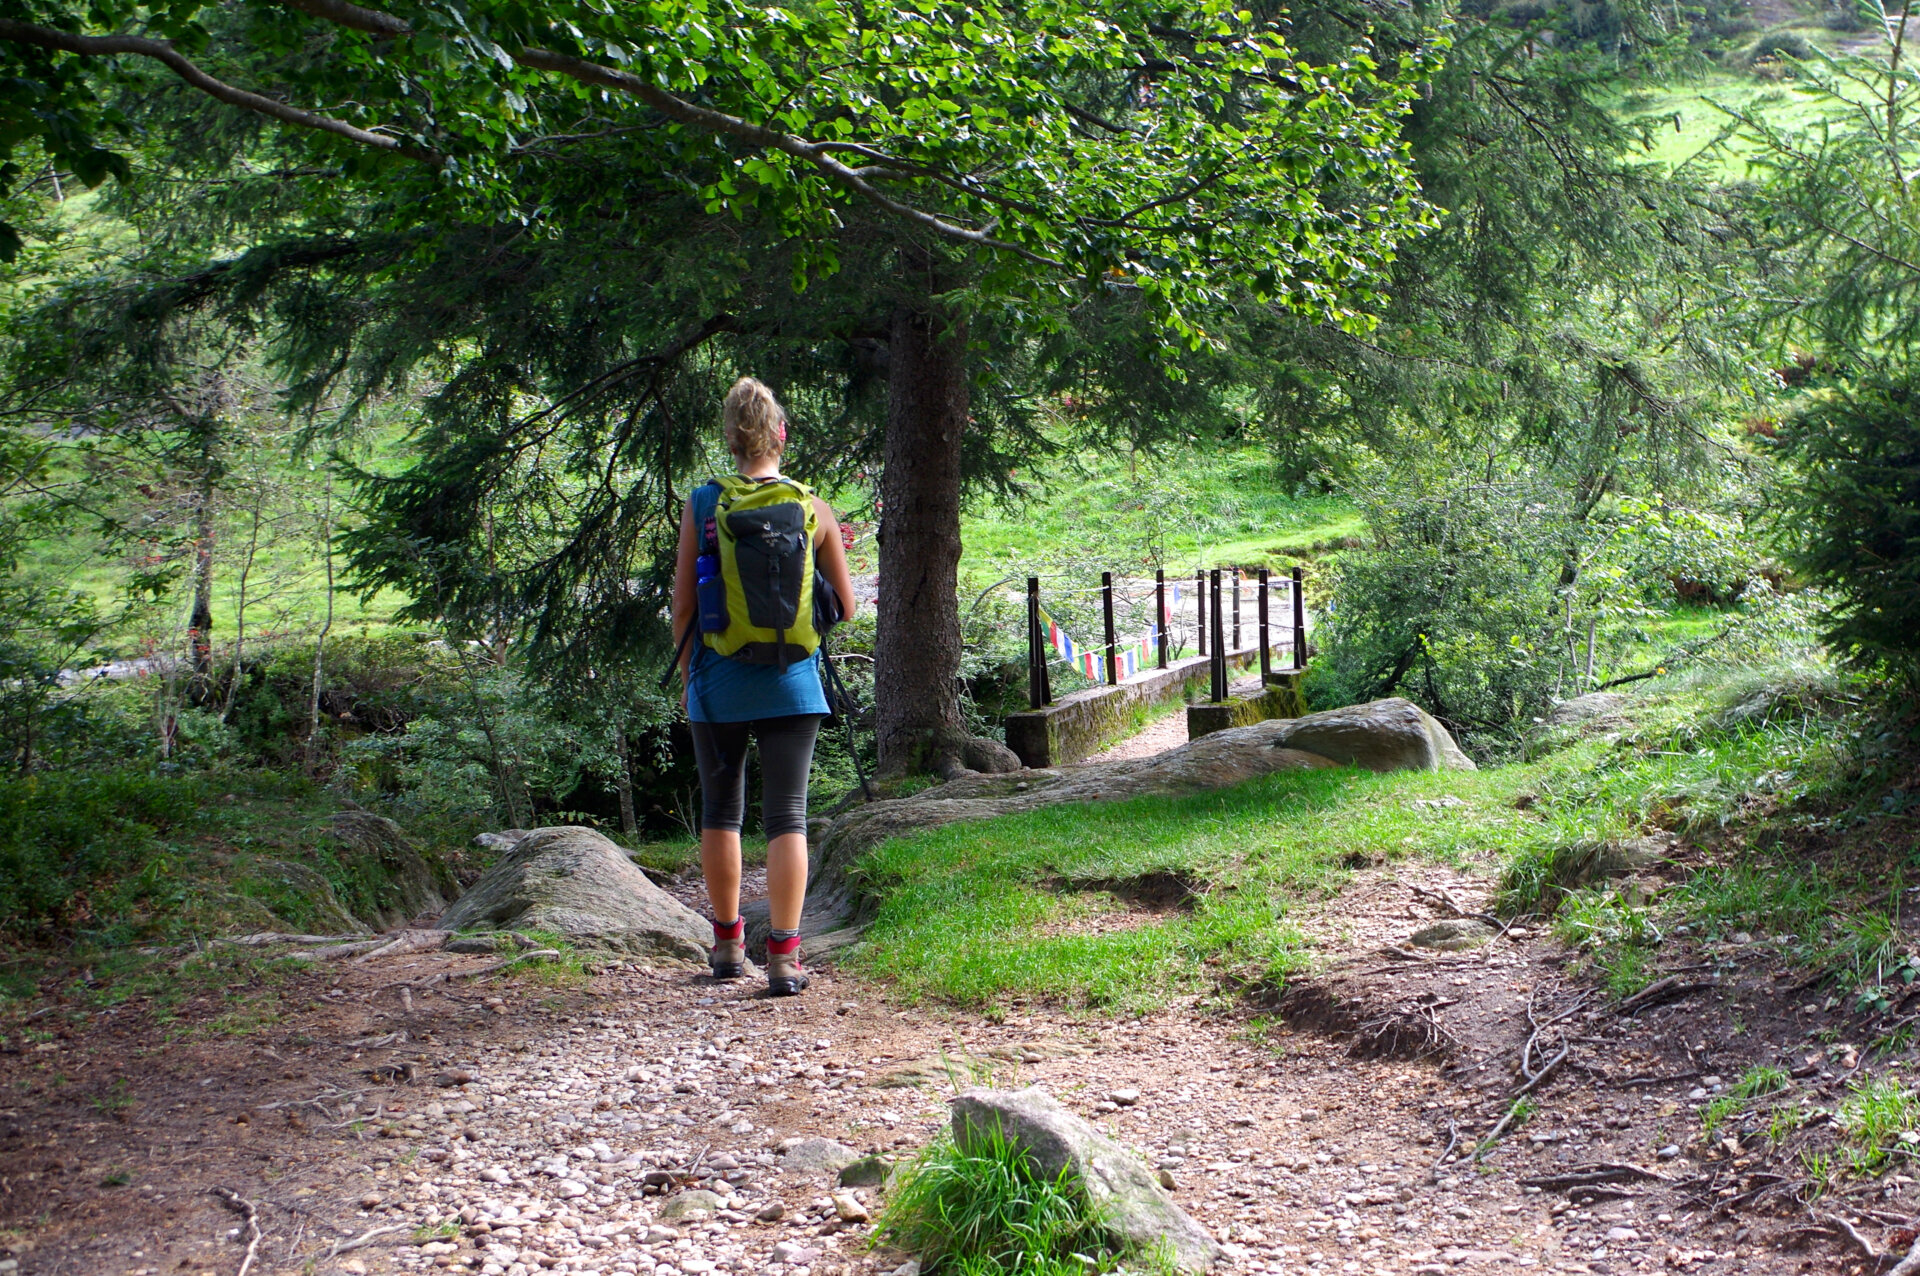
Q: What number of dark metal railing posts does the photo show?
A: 8